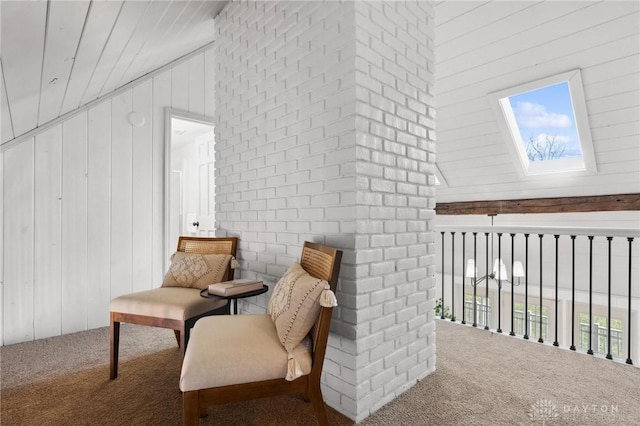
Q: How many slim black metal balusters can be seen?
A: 14